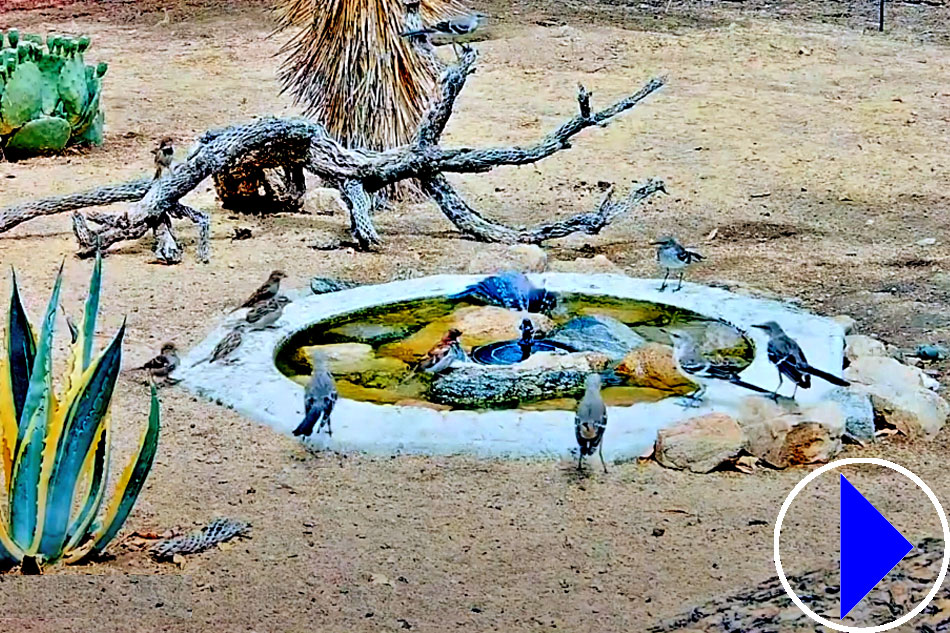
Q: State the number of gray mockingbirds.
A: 6